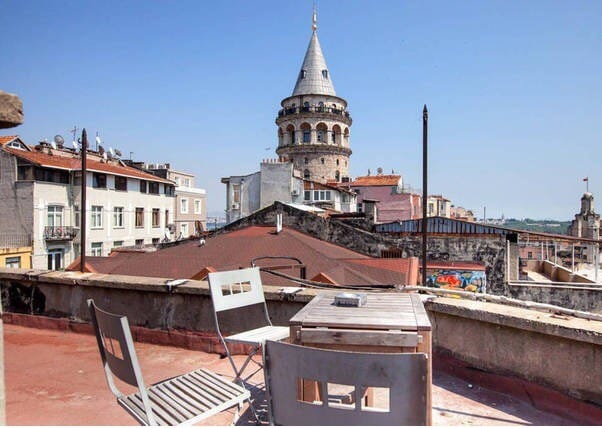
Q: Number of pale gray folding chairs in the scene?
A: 3